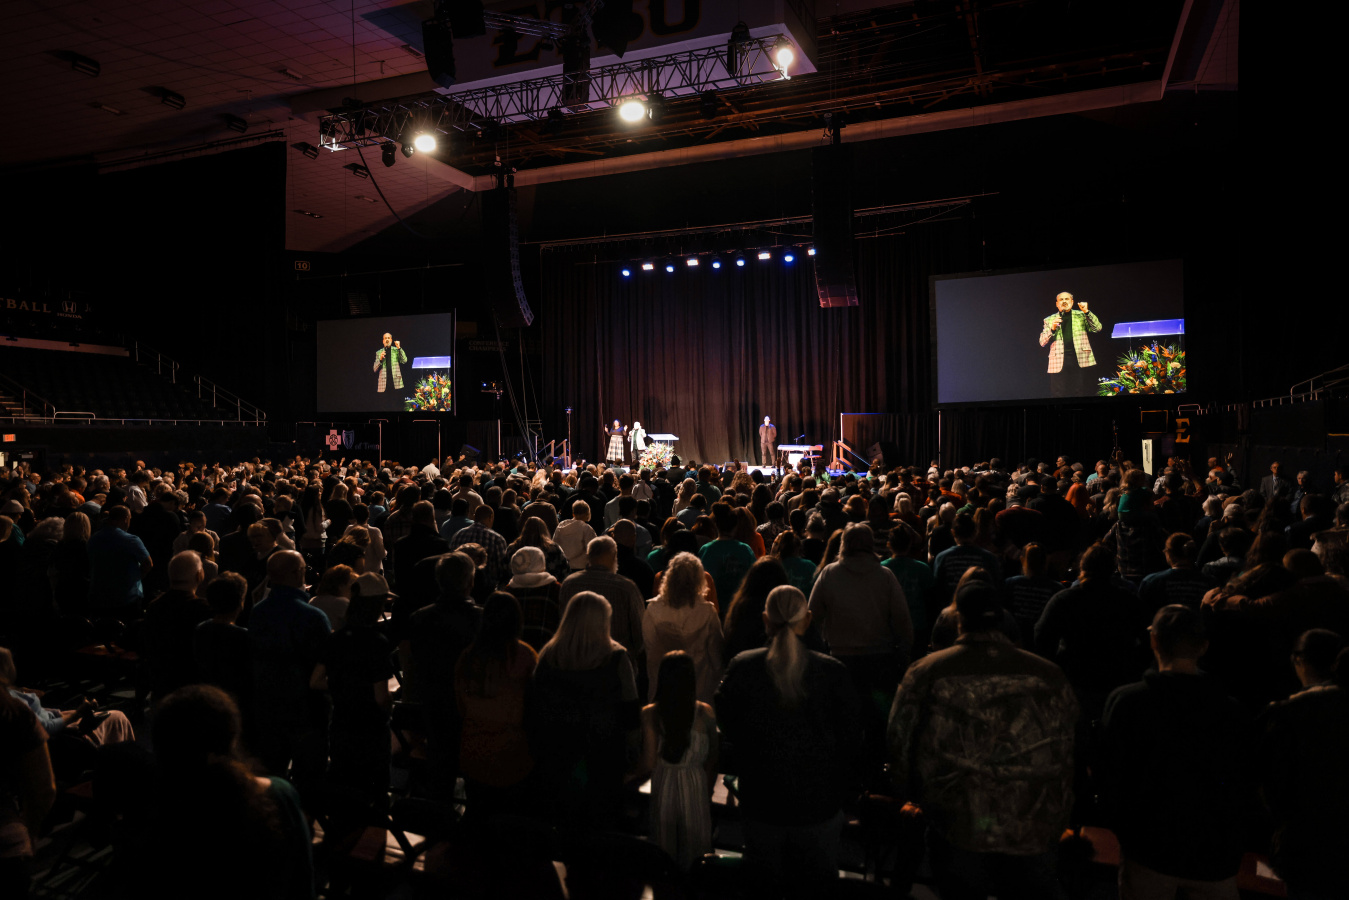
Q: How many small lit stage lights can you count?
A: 9